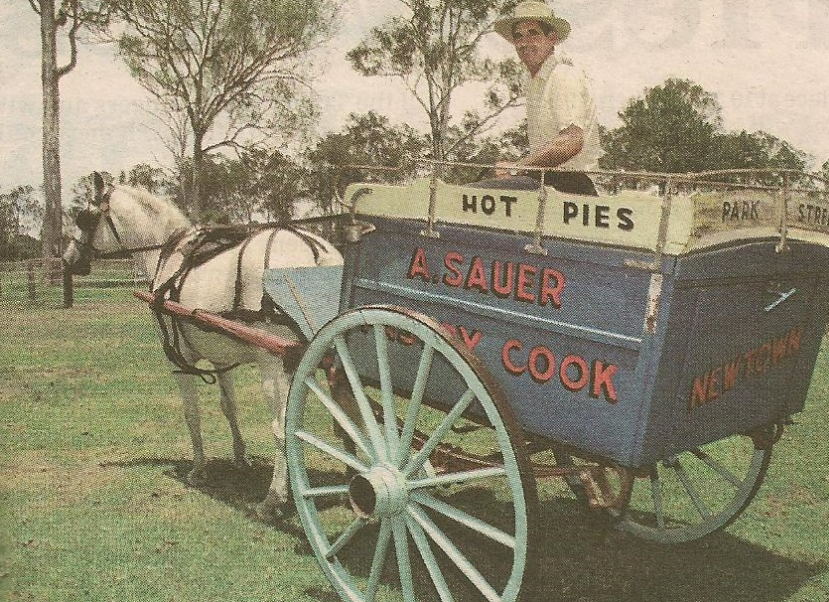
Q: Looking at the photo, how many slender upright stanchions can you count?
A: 4